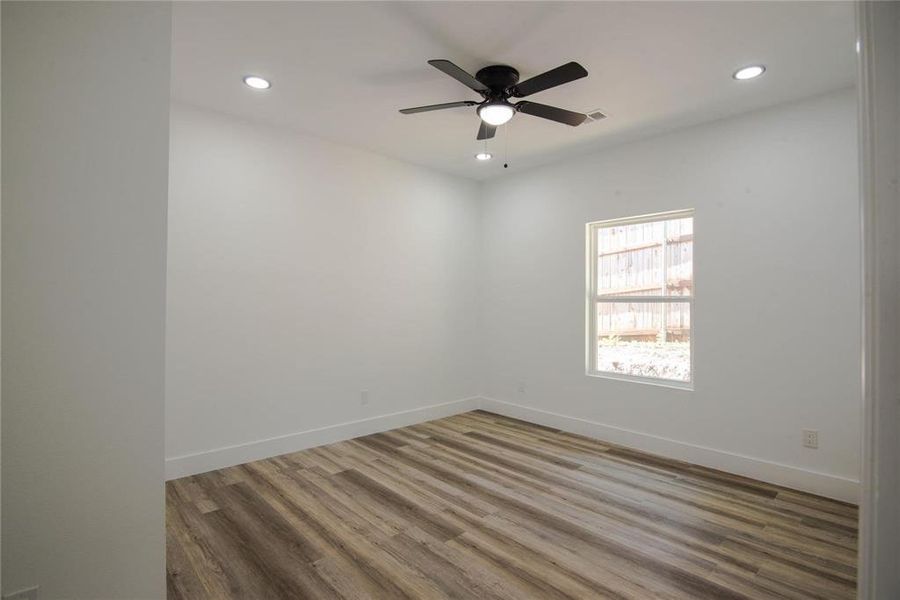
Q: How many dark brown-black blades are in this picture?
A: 5